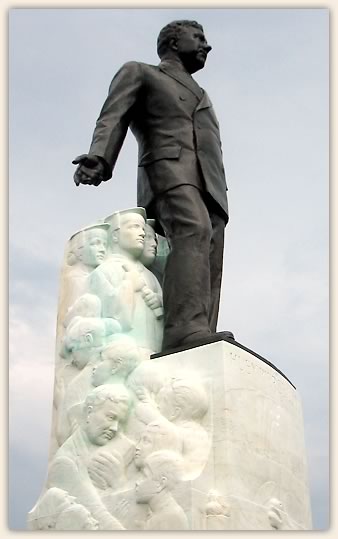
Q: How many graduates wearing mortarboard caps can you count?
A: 3